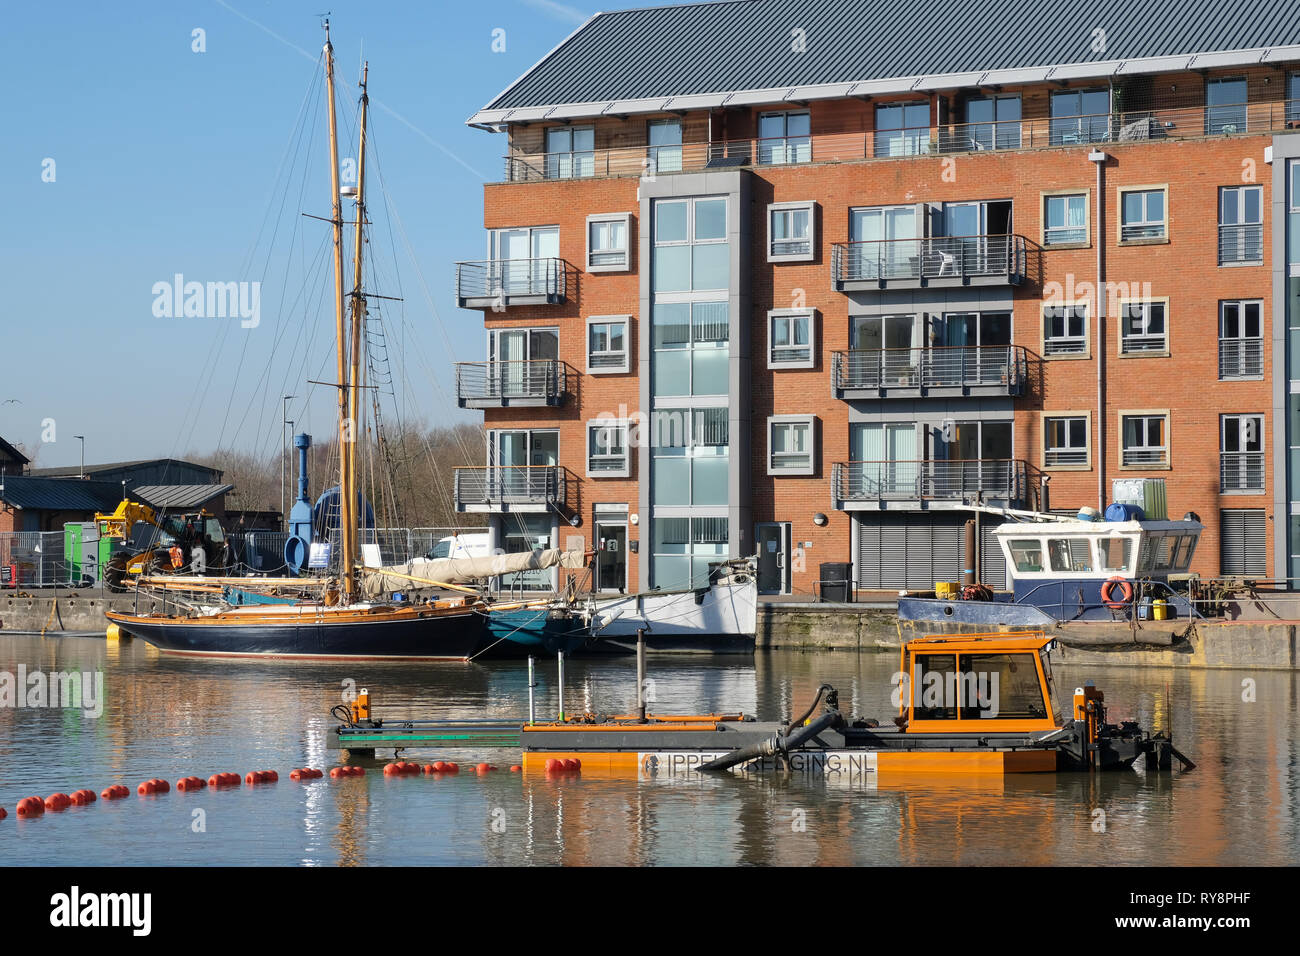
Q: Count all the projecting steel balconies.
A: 6